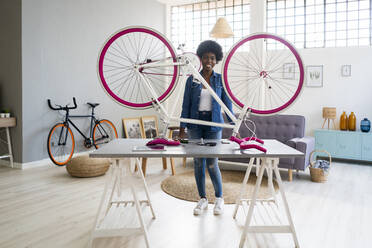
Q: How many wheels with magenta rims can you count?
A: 2